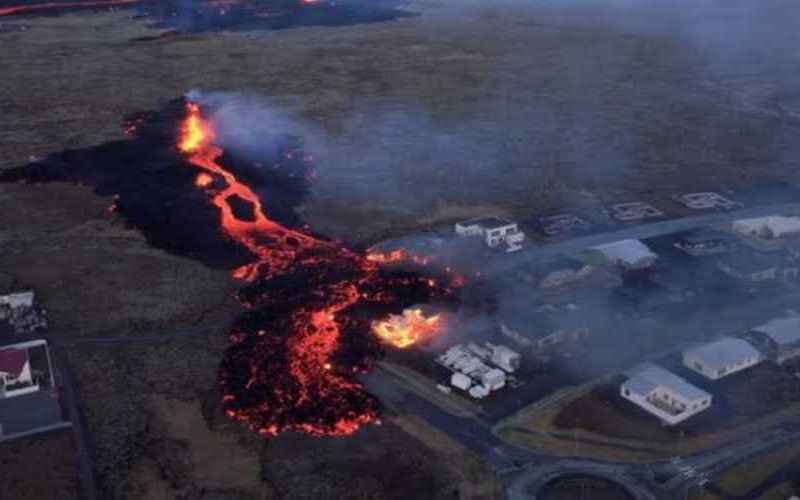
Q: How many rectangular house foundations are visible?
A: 3